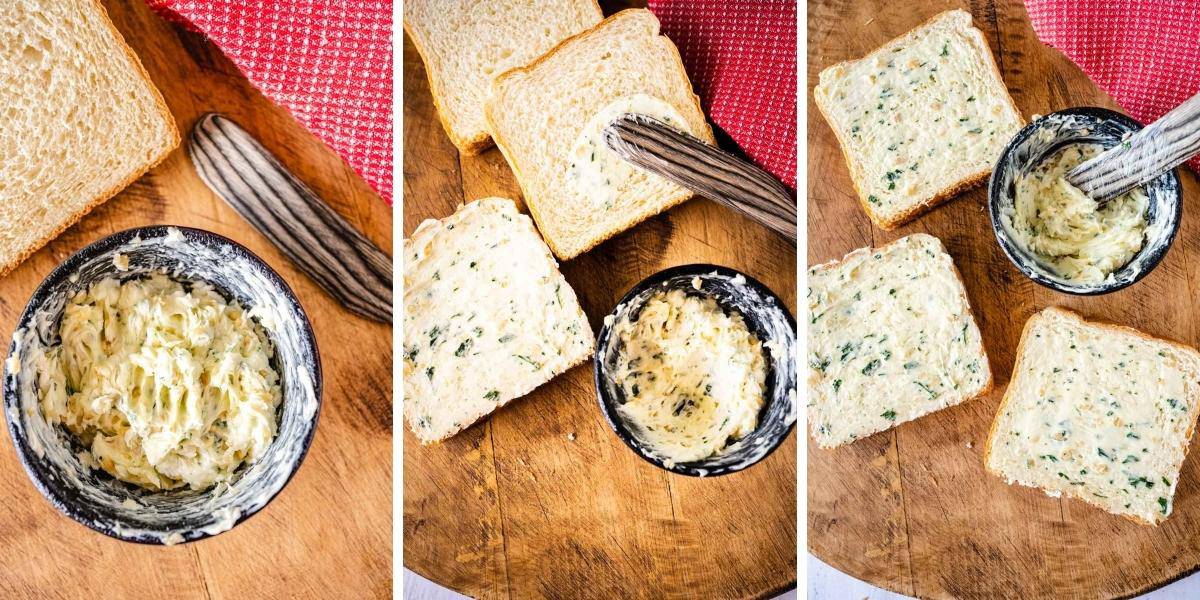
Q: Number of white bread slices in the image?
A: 7